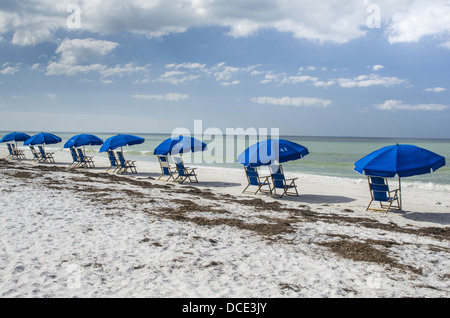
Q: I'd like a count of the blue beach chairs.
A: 13